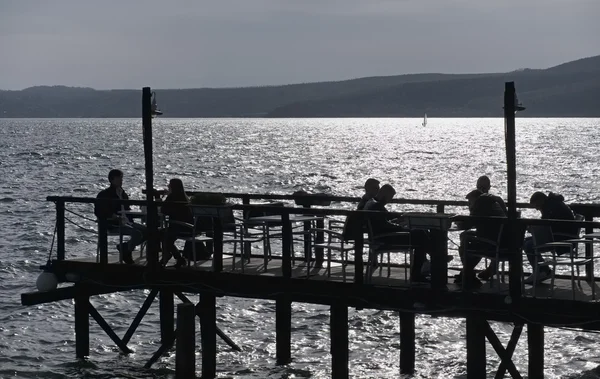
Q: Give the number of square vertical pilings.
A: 9